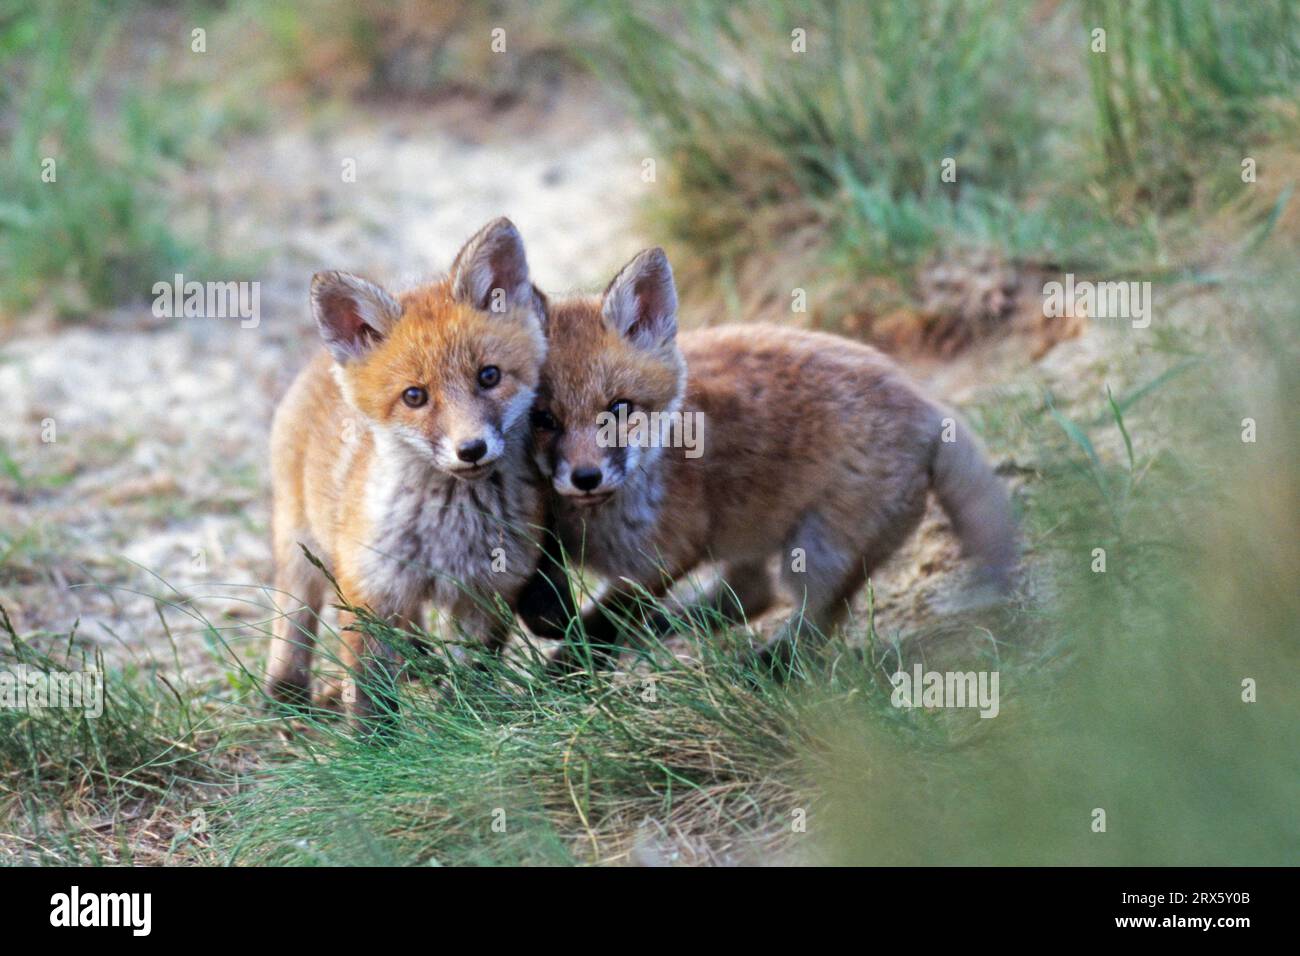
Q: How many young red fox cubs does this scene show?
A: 2